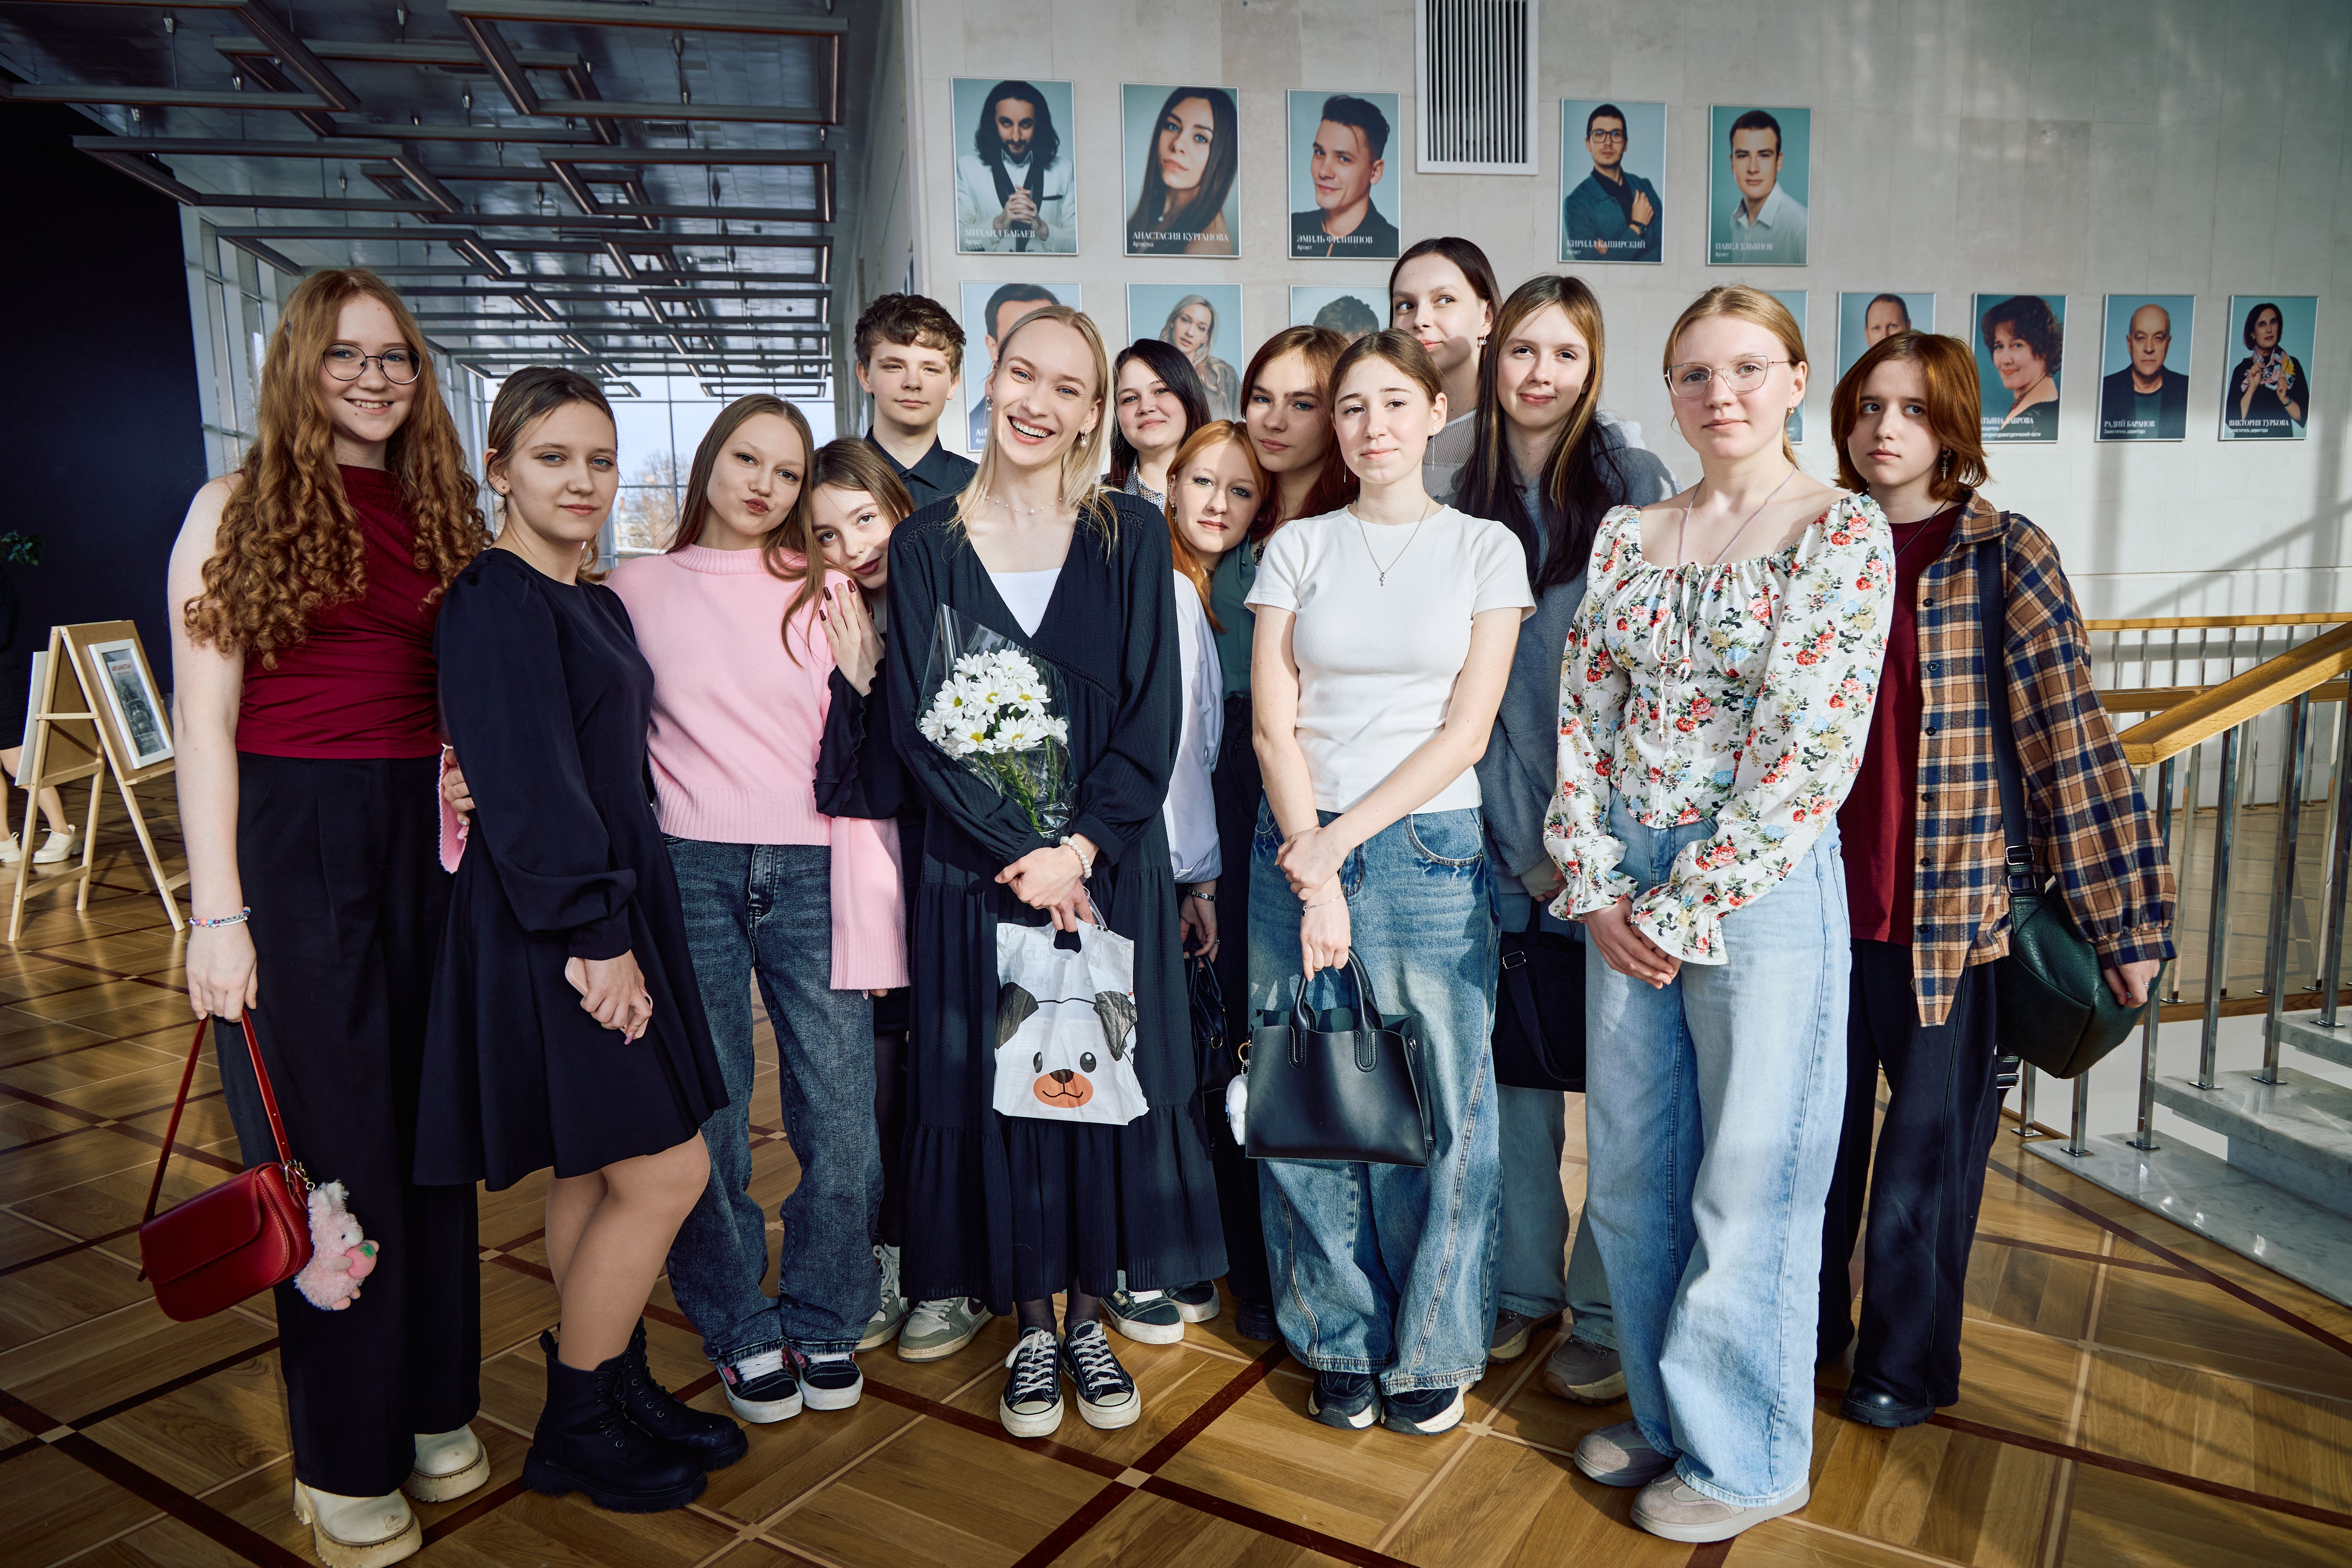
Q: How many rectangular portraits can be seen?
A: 13